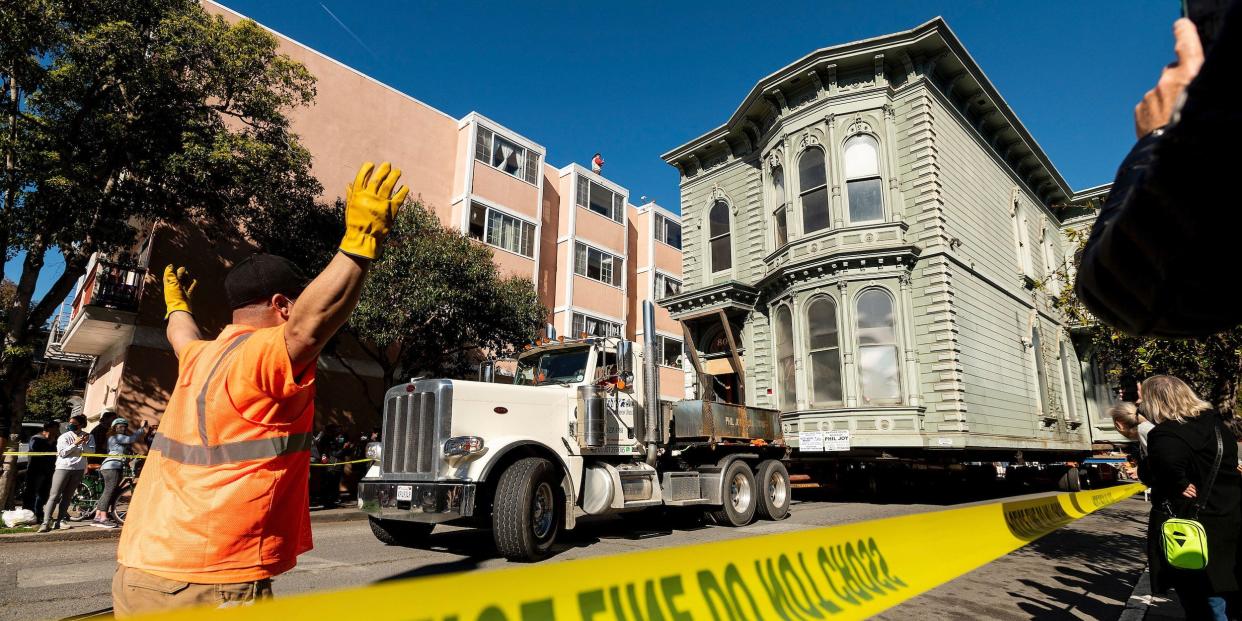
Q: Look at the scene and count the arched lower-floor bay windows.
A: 3